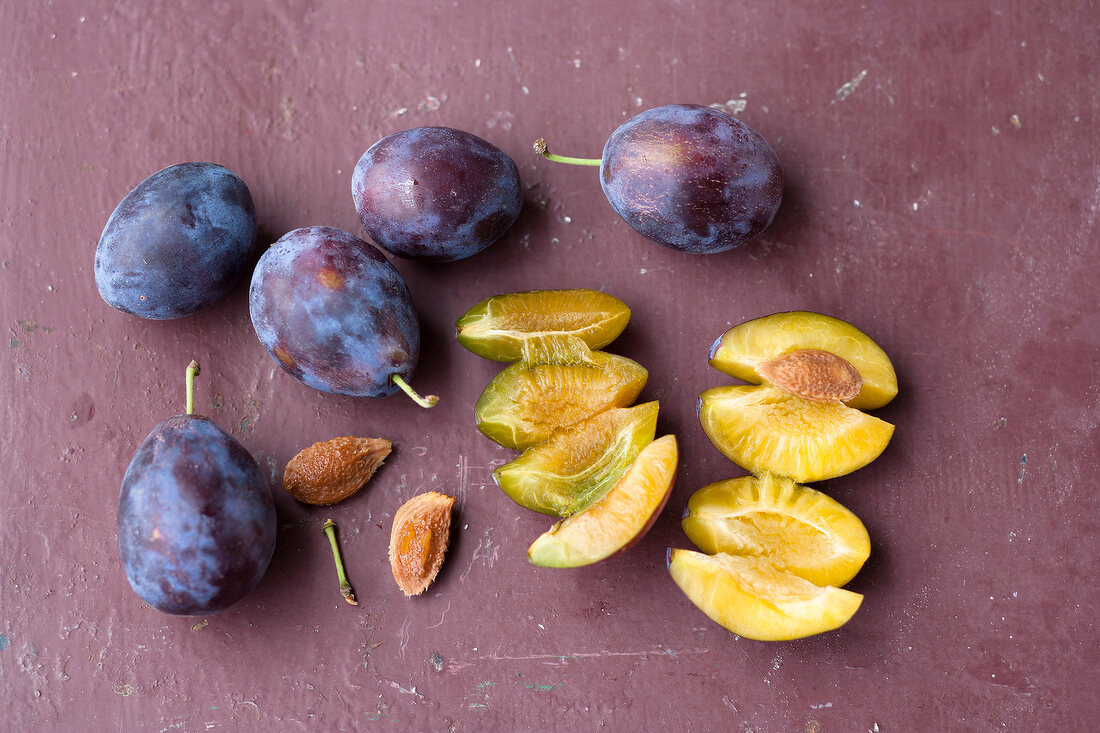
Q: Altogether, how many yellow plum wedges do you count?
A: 8